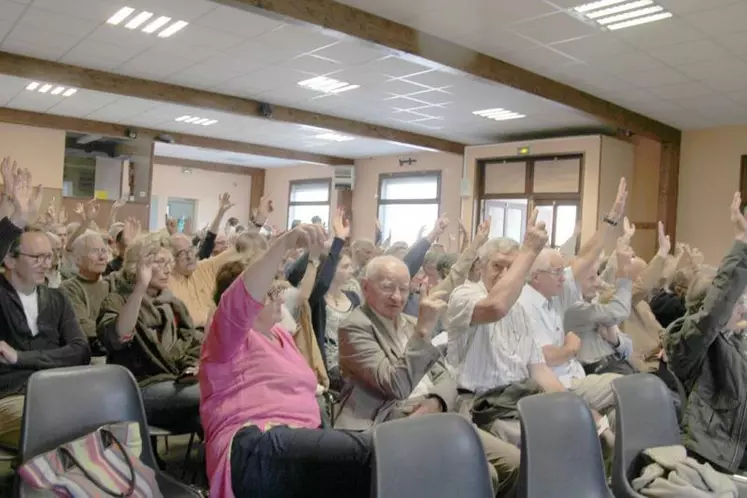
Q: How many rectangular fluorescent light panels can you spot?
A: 7